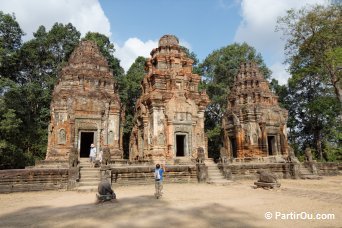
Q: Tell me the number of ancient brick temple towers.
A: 3